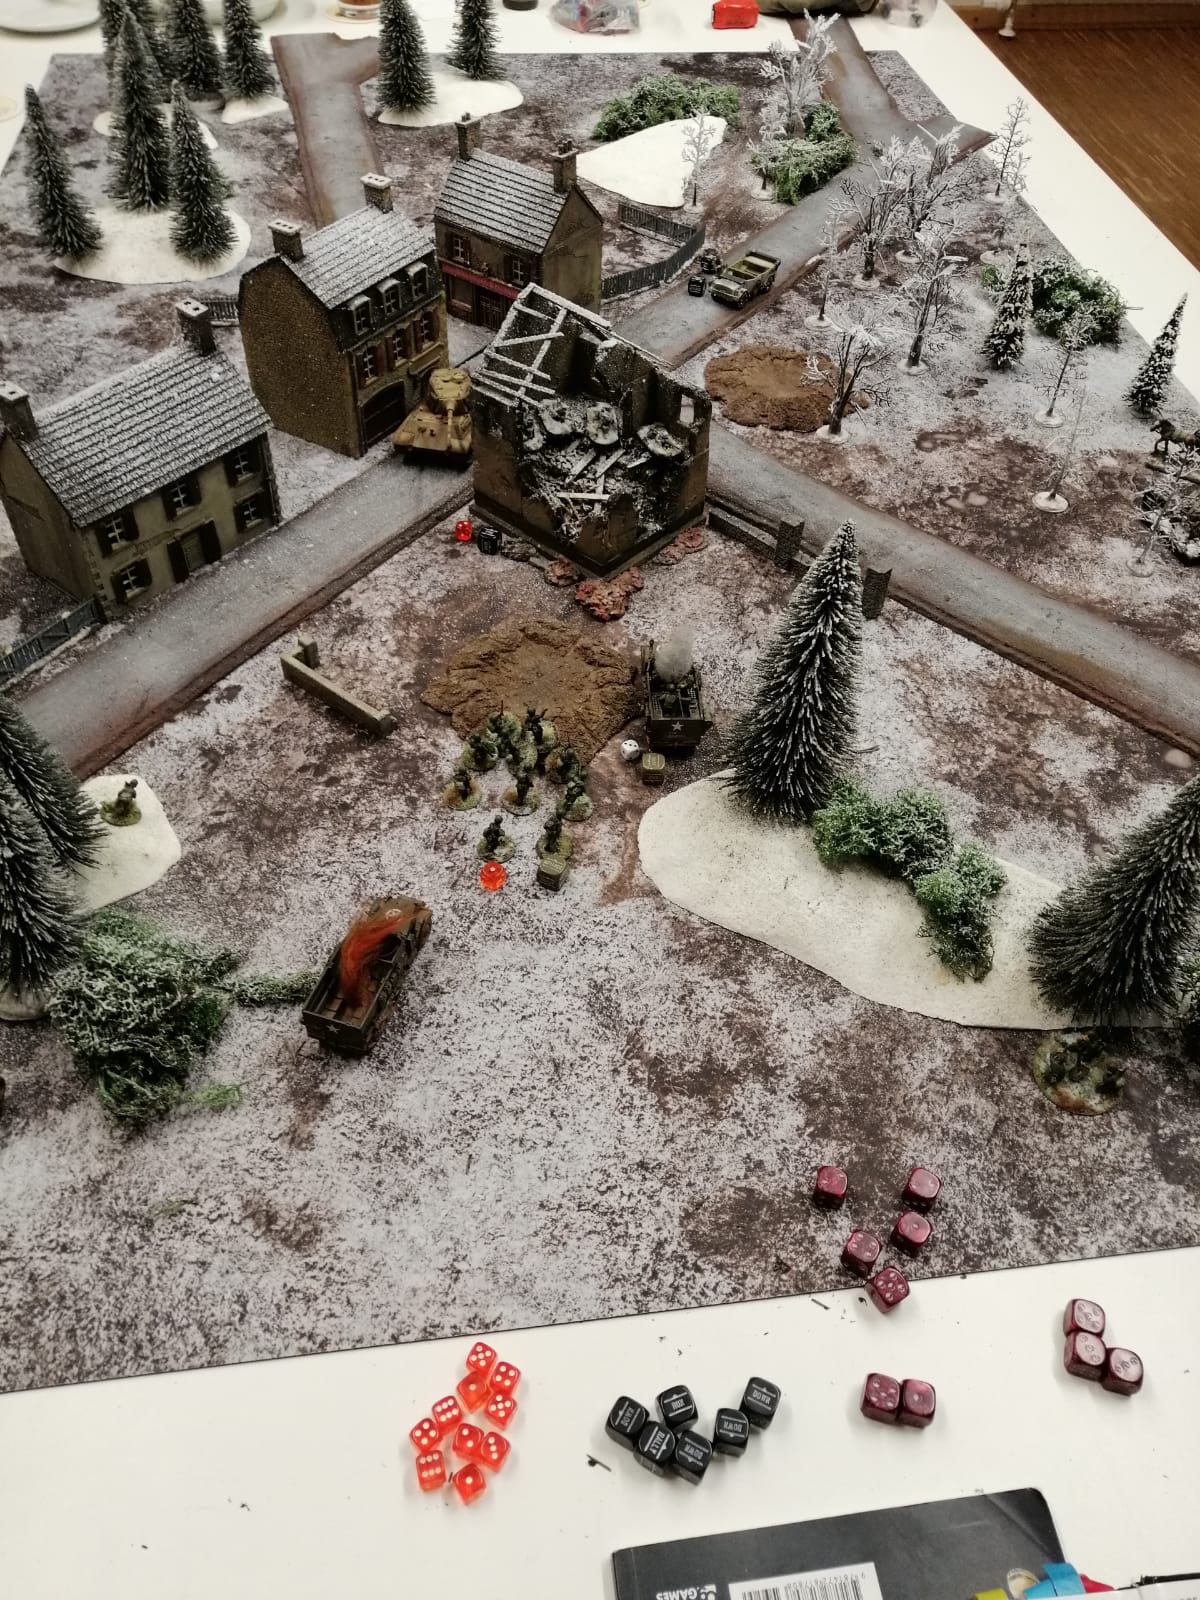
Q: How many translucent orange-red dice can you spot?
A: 12